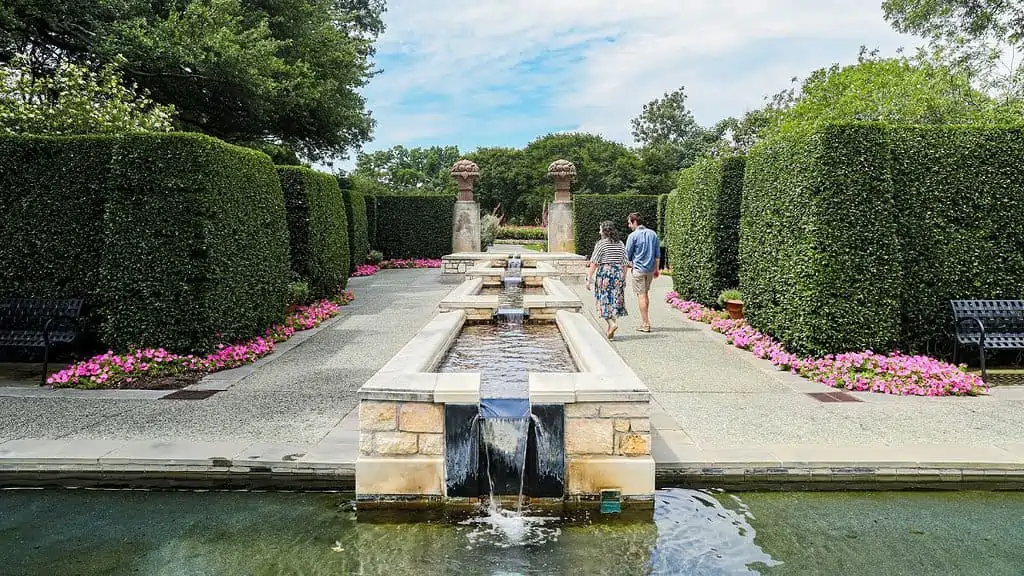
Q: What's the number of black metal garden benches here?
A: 2